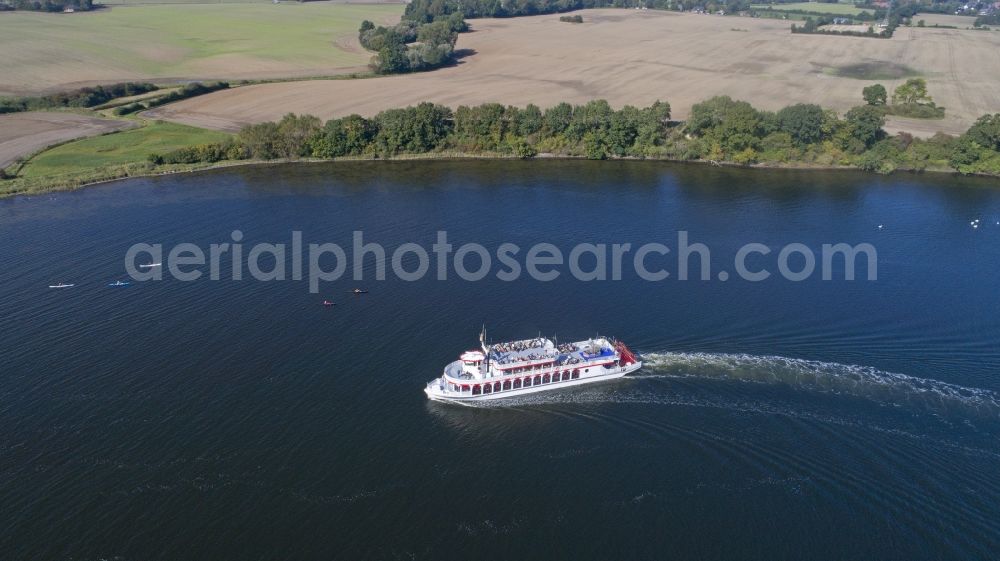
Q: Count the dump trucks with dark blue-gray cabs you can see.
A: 0